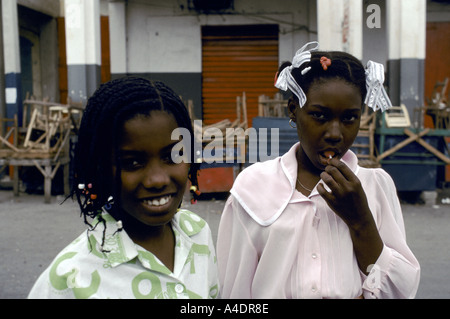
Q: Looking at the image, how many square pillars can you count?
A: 4